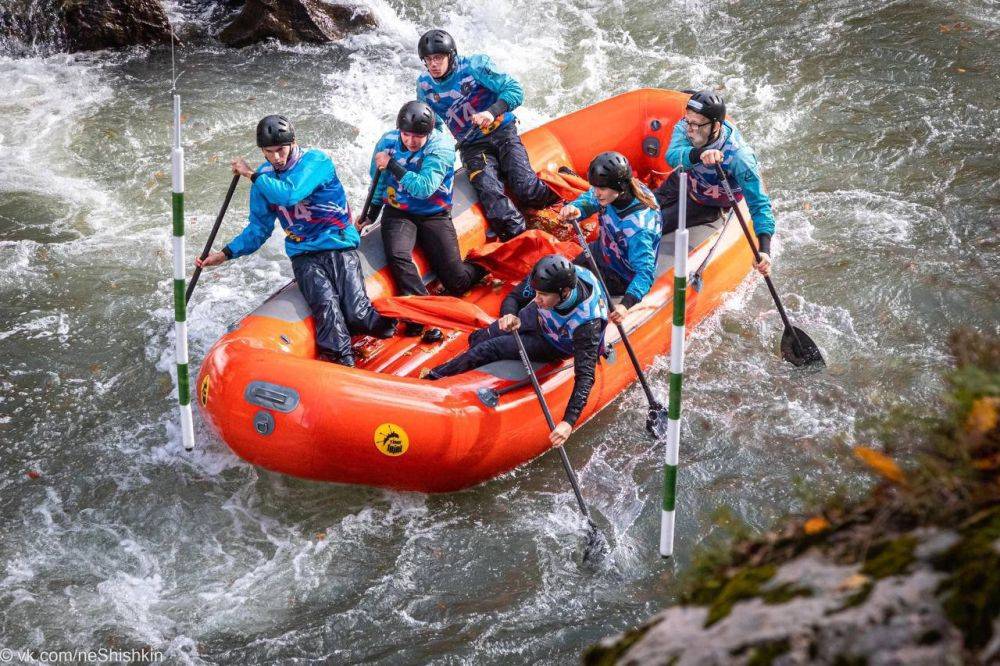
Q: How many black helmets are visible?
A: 6